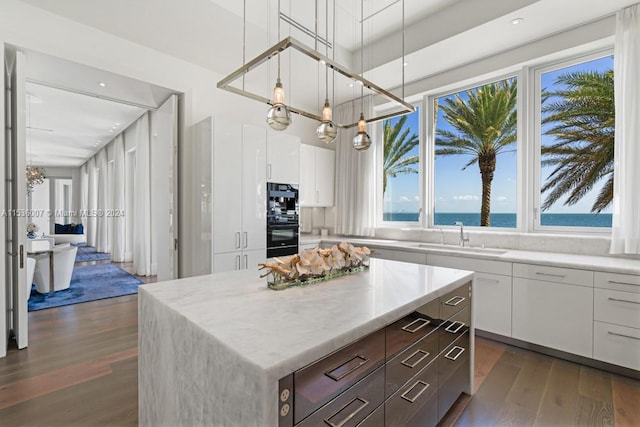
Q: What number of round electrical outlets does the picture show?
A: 2